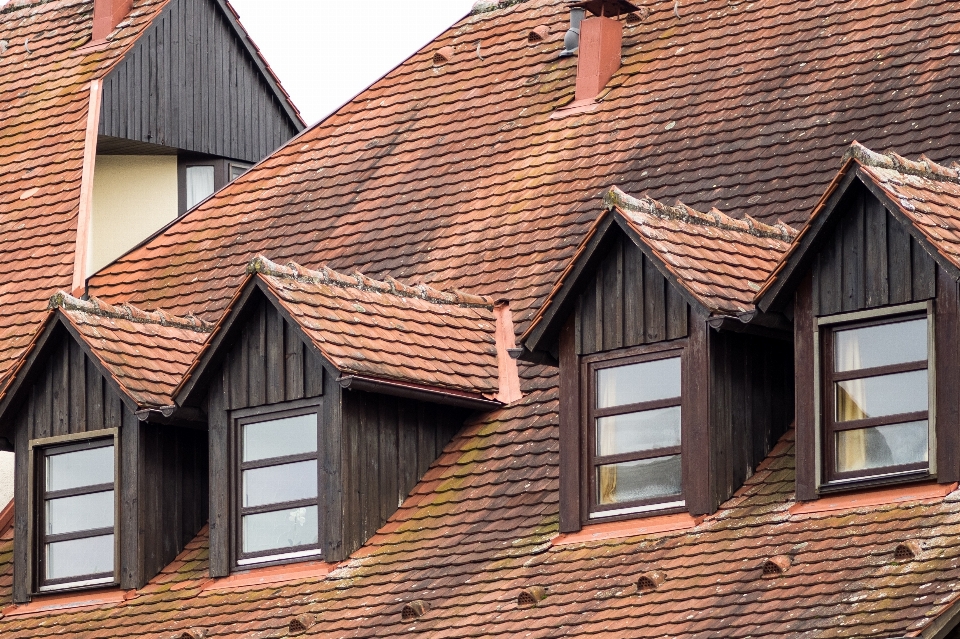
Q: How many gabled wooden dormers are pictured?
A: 4